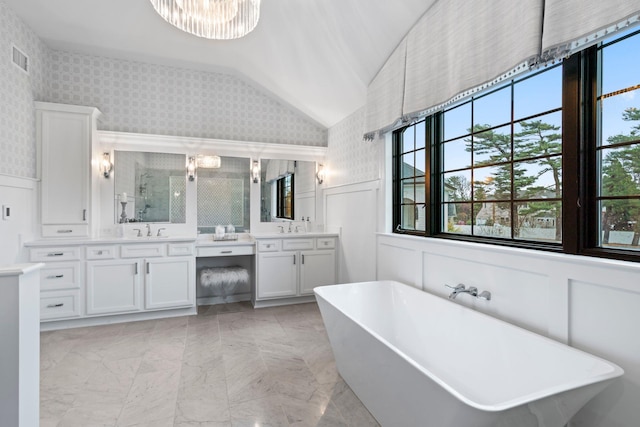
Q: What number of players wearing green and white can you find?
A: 0